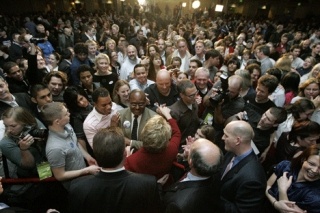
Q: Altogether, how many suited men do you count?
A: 4